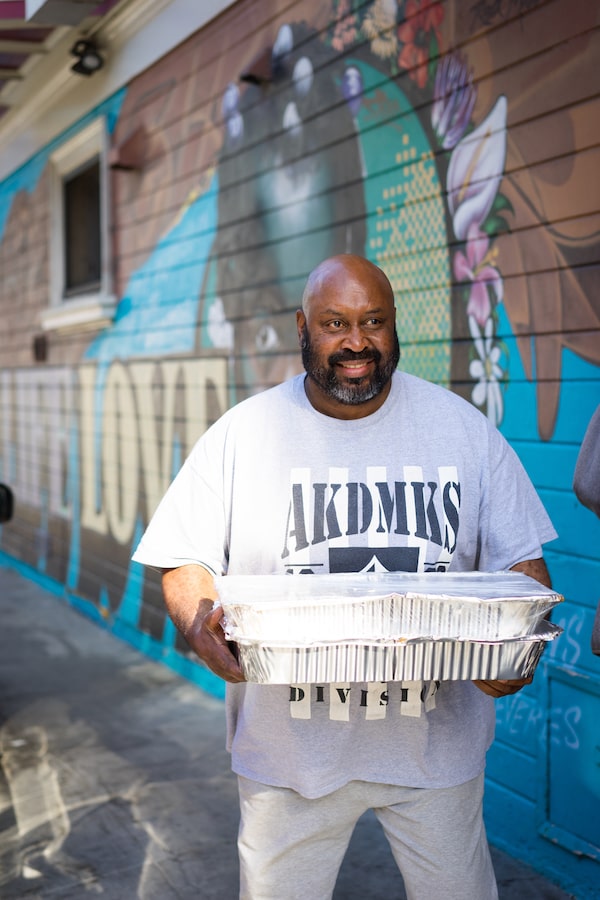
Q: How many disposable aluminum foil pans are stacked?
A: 2